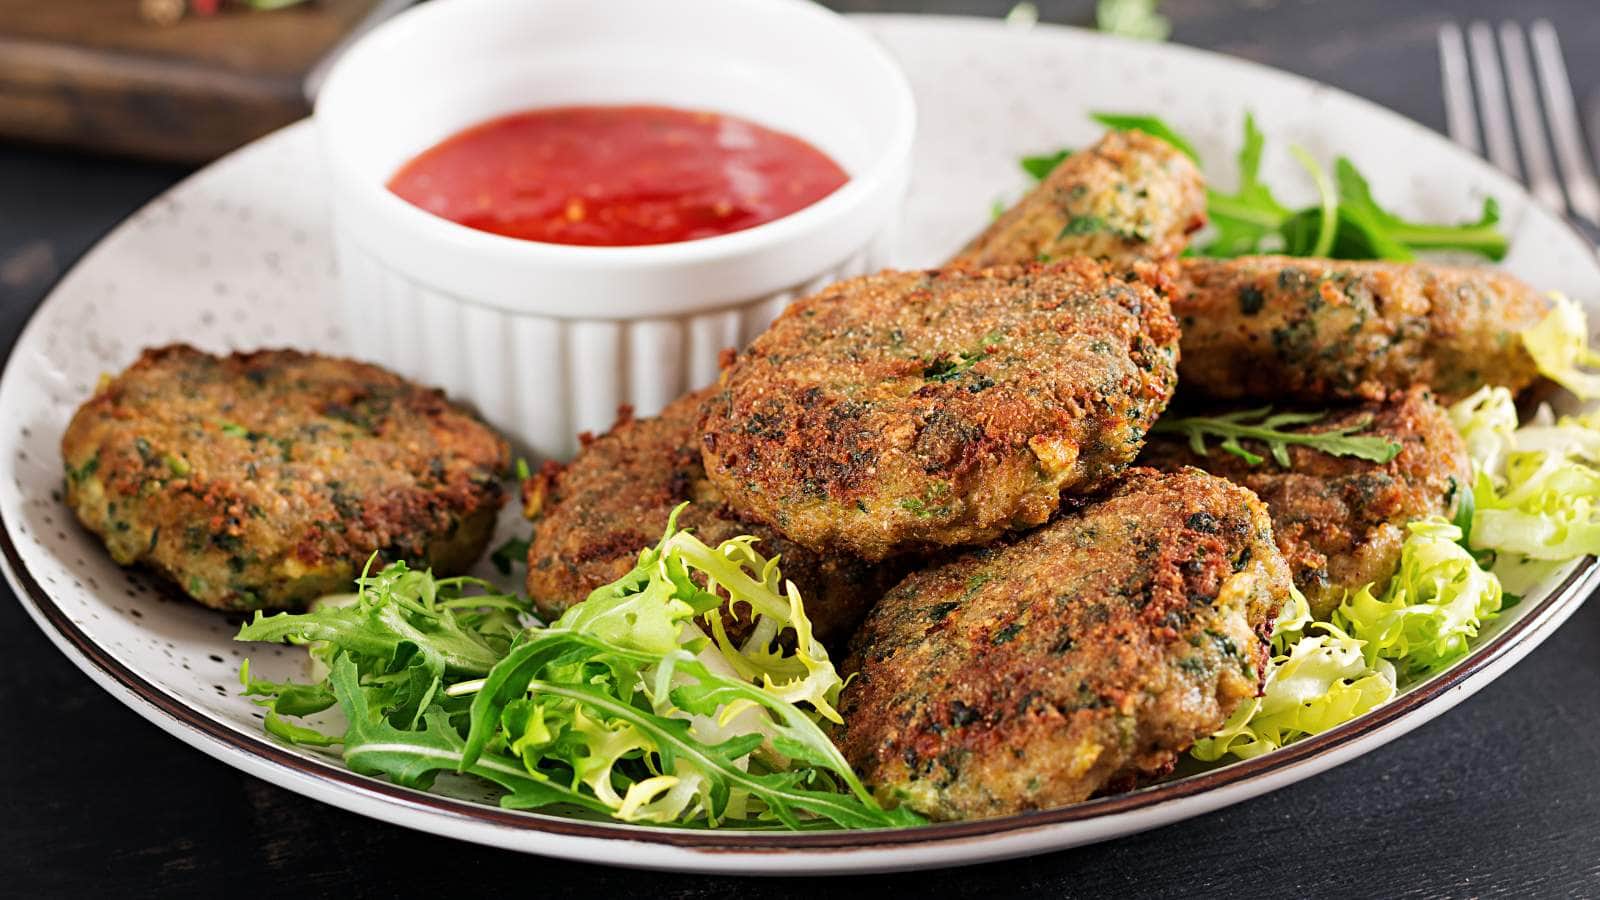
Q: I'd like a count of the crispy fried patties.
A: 7